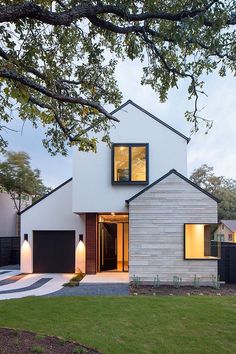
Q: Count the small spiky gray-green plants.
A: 5